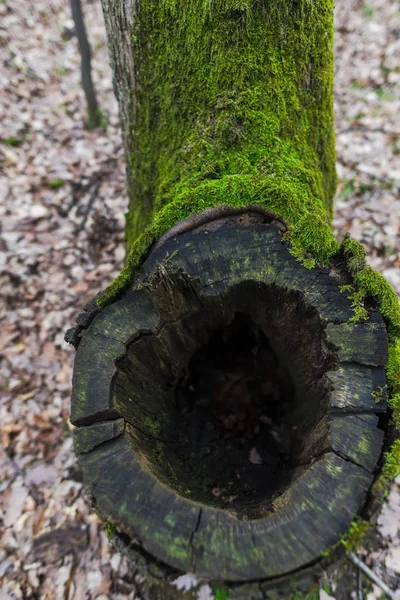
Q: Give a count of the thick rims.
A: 1